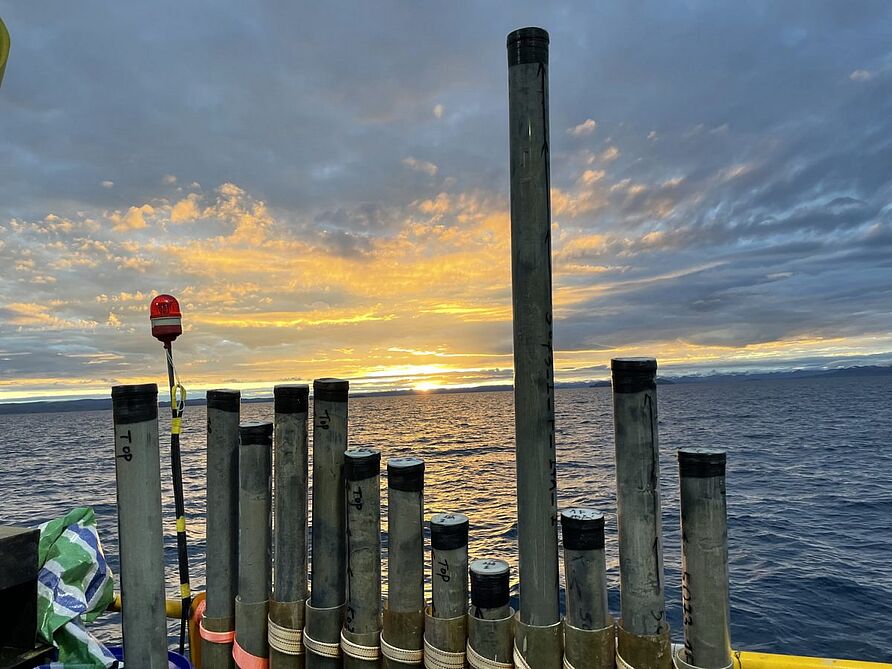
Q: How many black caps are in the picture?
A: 13